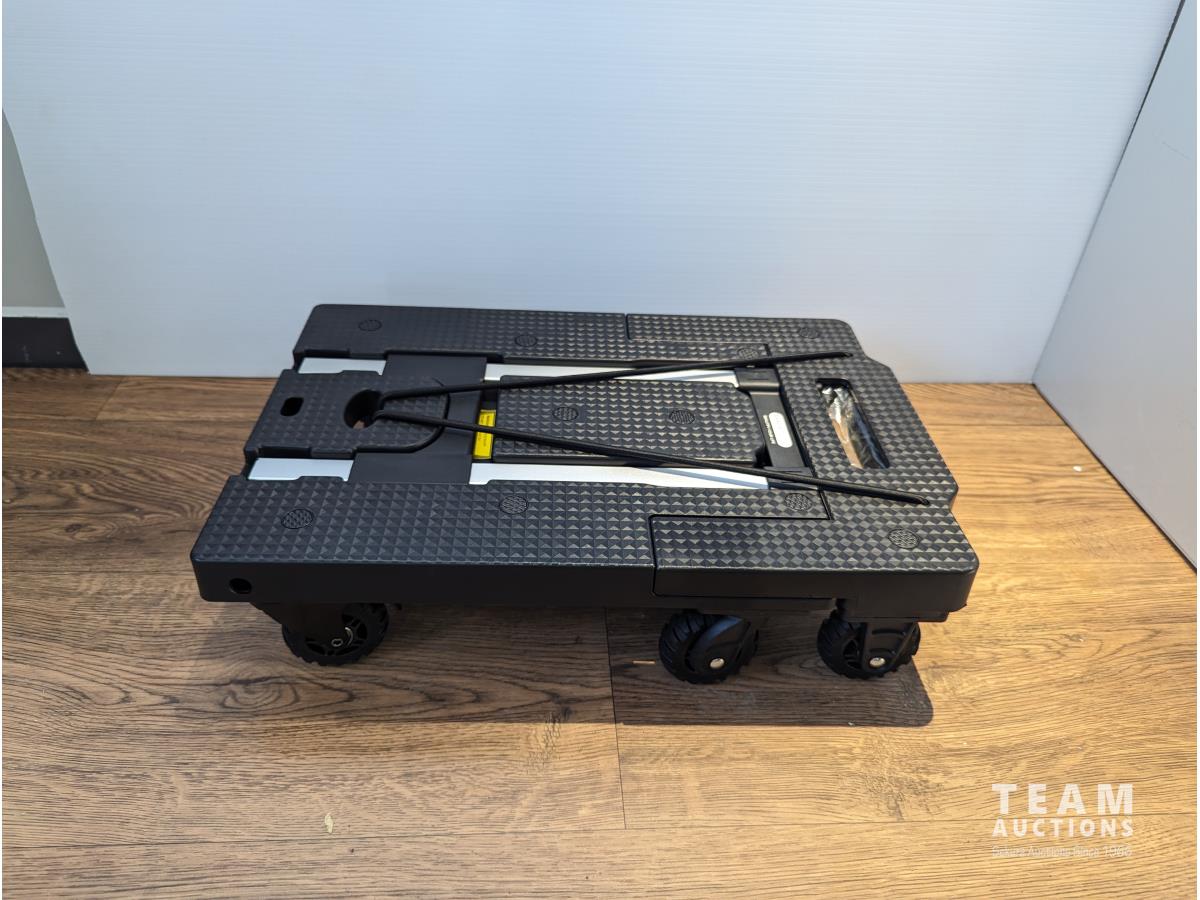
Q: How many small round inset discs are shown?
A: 10